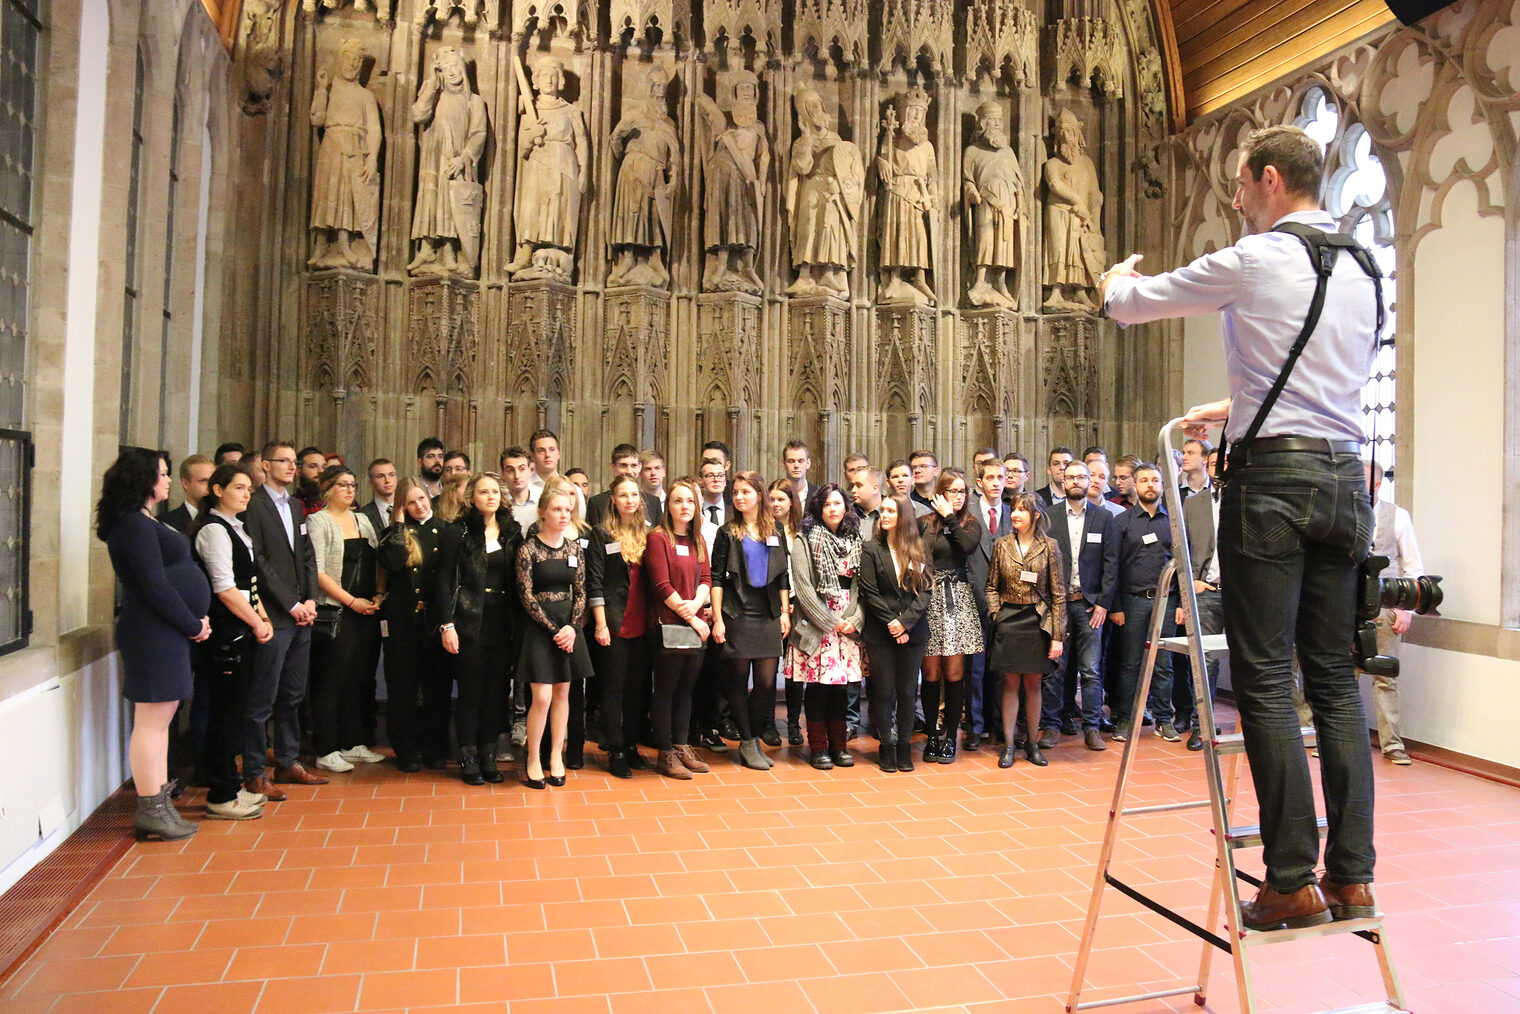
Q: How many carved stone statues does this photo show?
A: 9